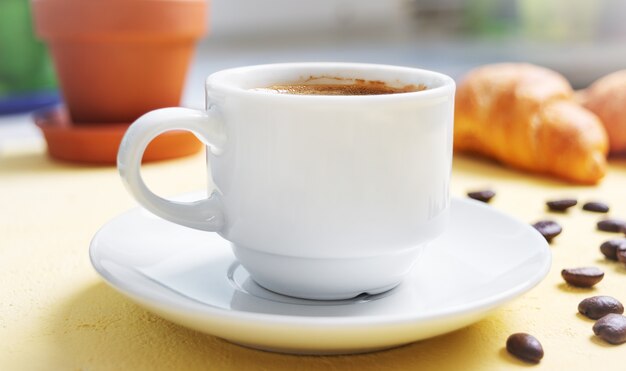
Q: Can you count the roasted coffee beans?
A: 11